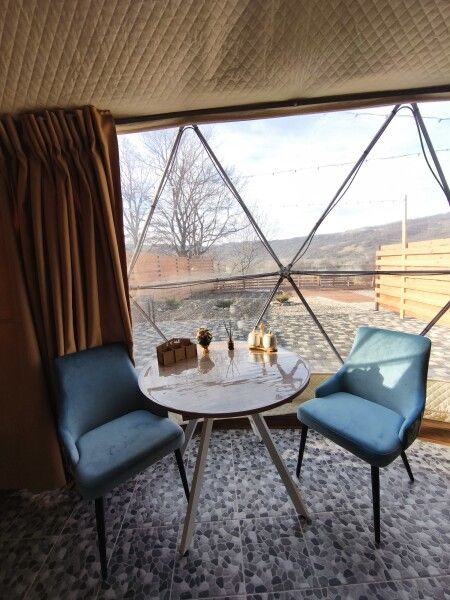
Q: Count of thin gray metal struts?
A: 10